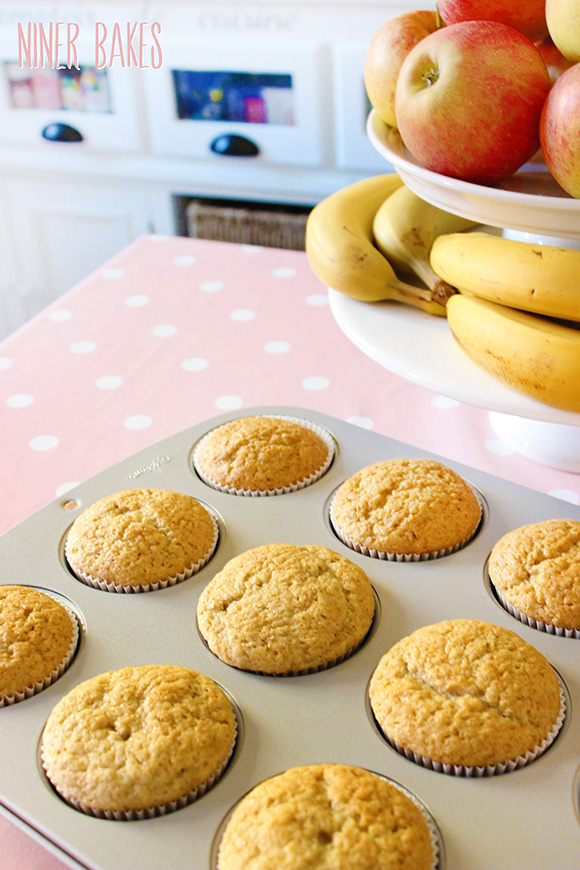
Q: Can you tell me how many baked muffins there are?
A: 9